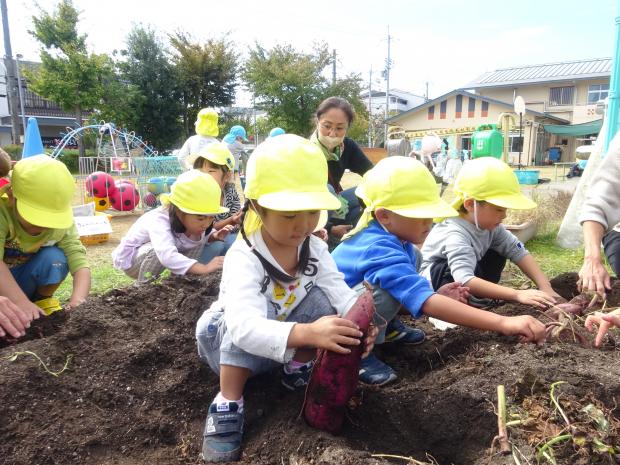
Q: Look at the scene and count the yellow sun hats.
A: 7